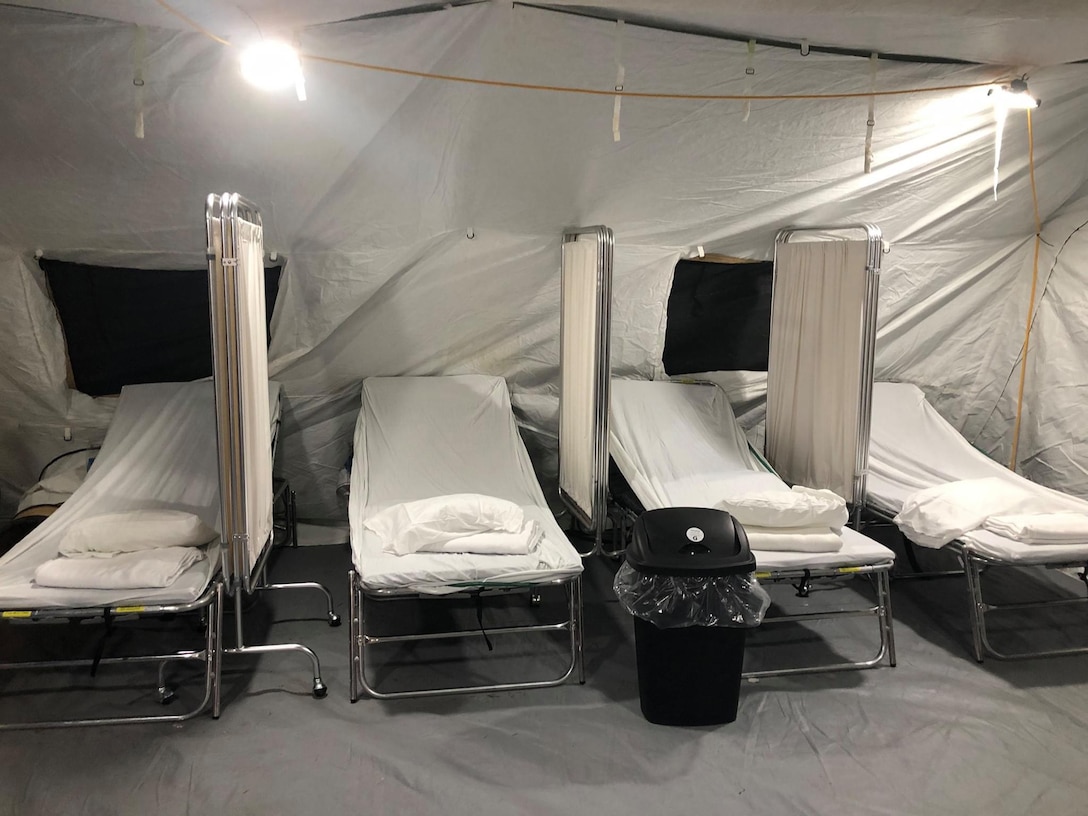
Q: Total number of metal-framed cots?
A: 4